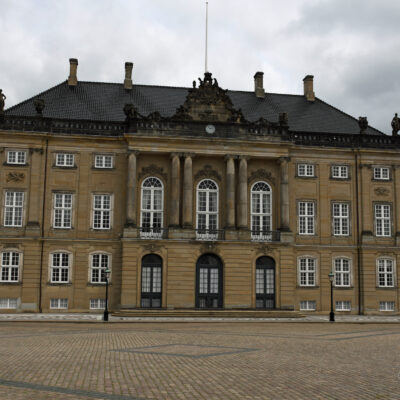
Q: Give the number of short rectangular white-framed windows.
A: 12